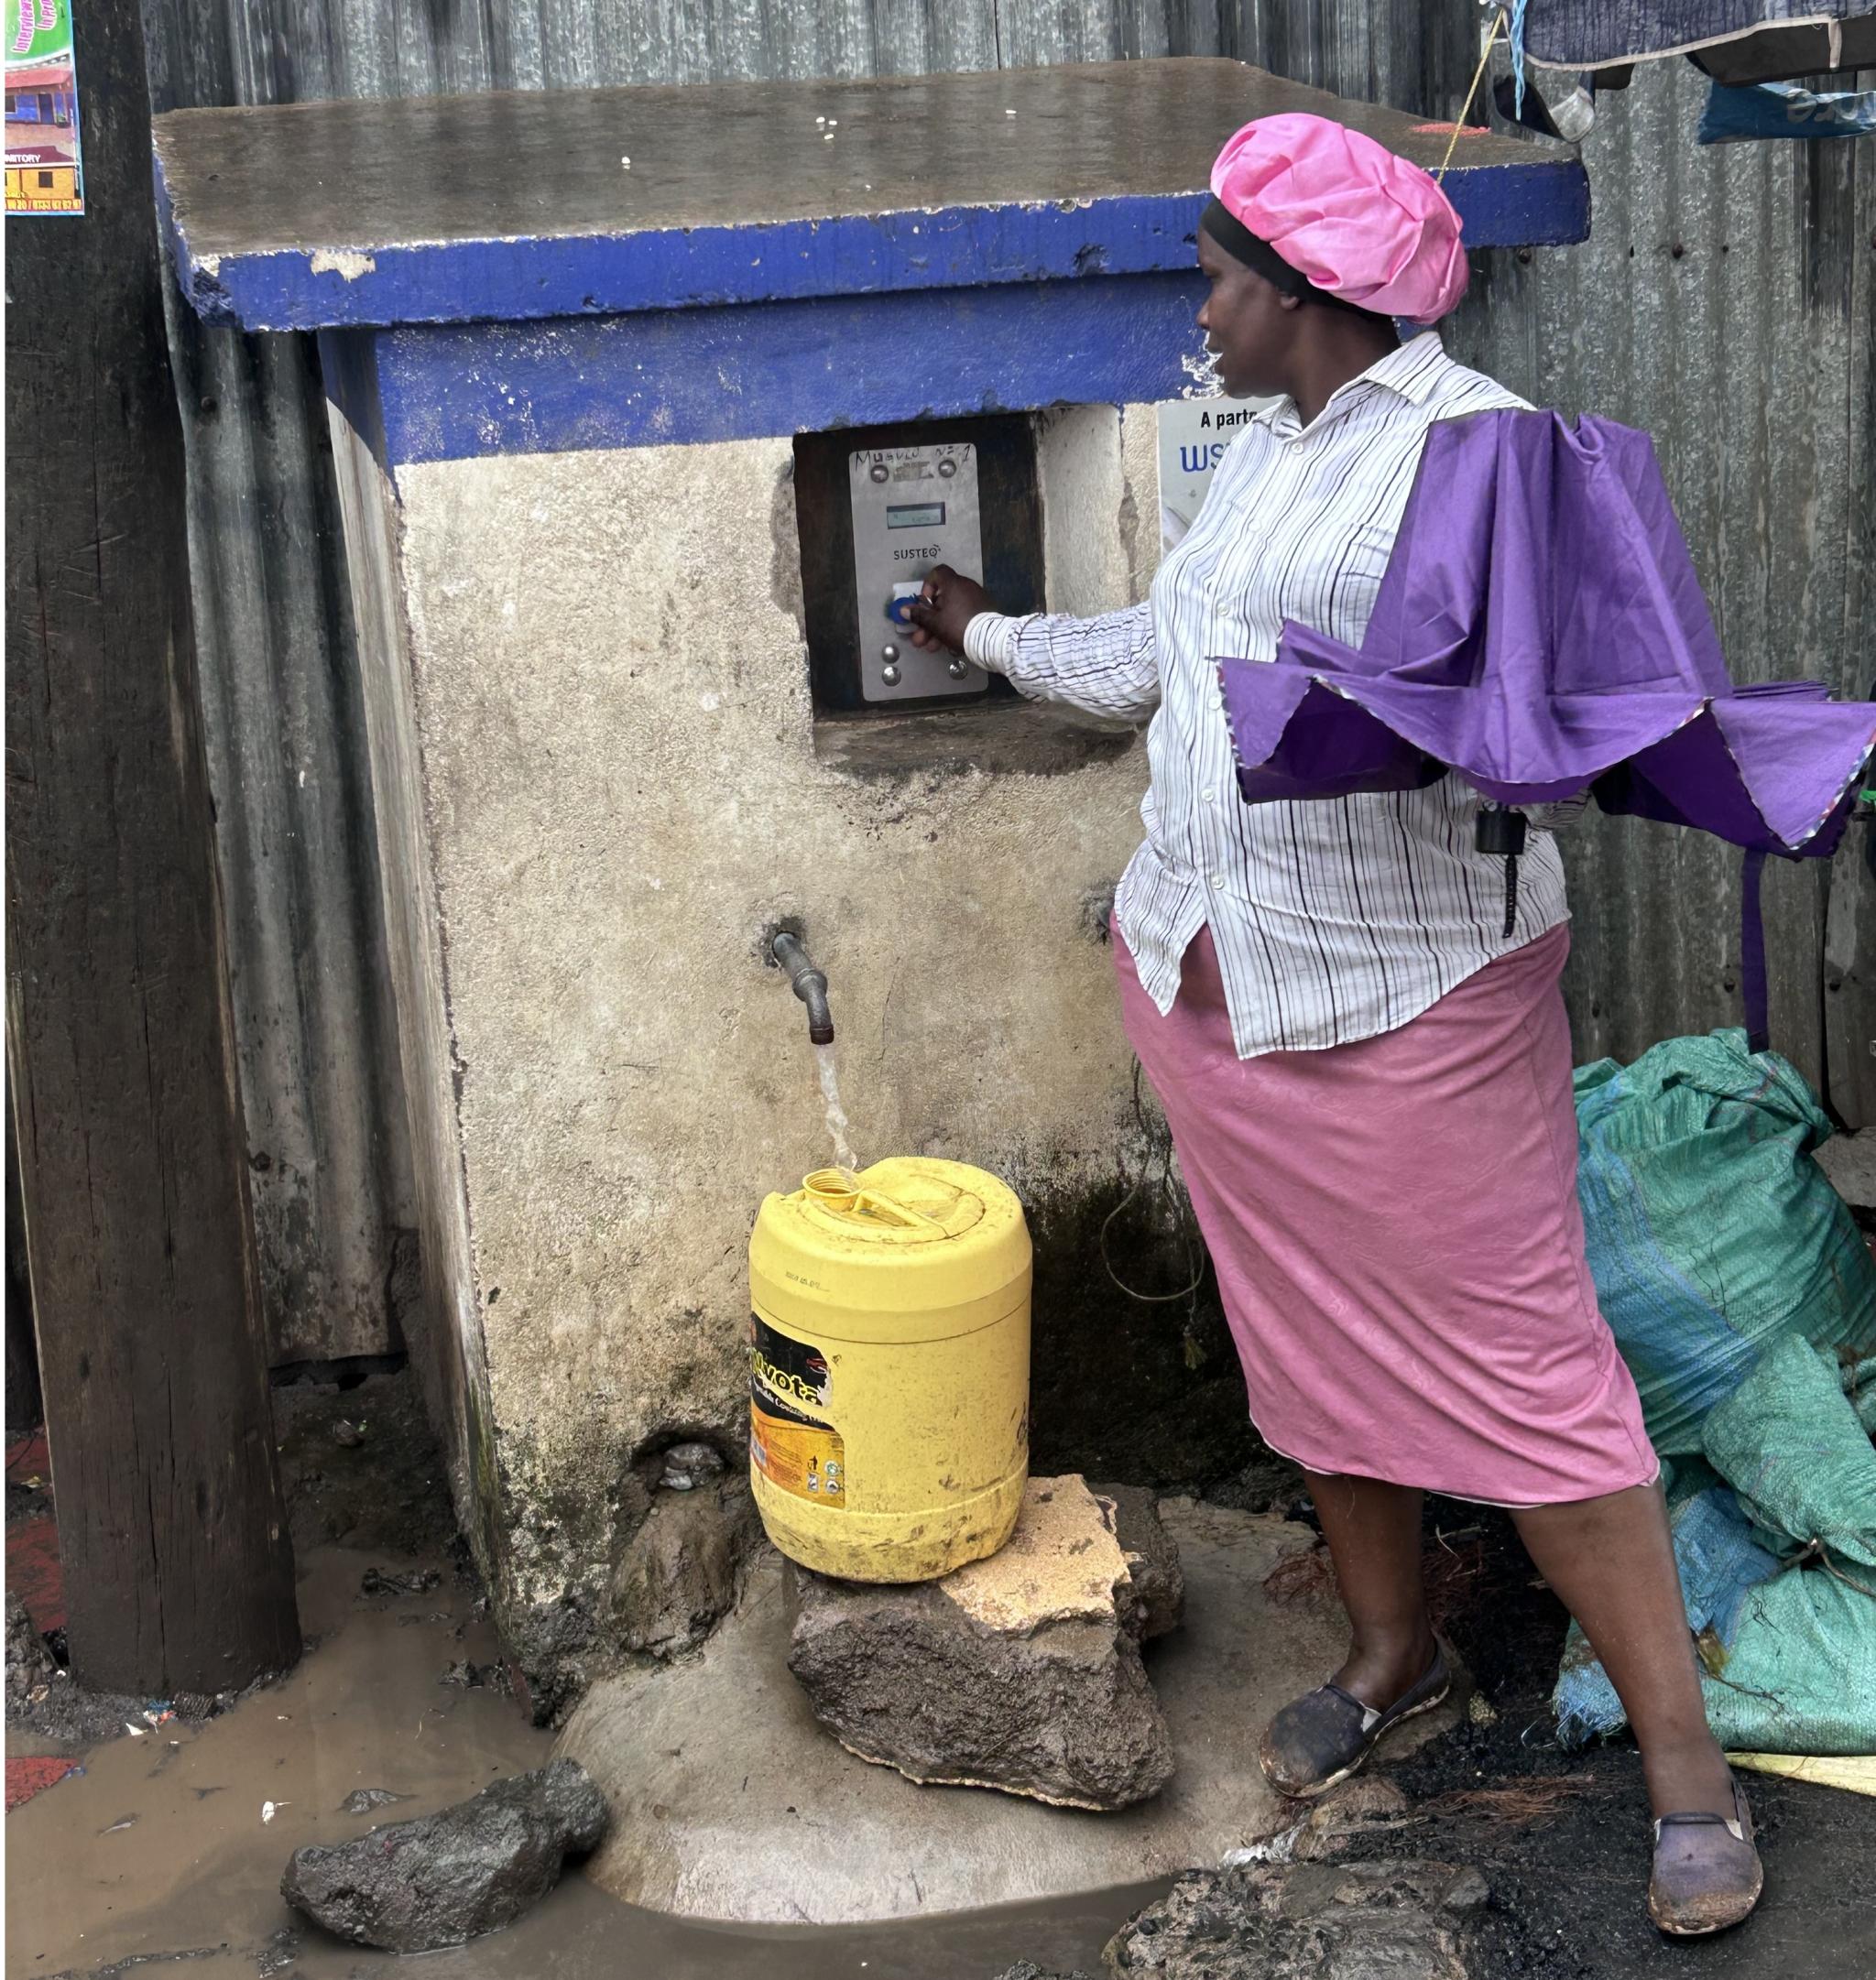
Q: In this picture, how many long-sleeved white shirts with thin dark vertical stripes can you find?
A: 1